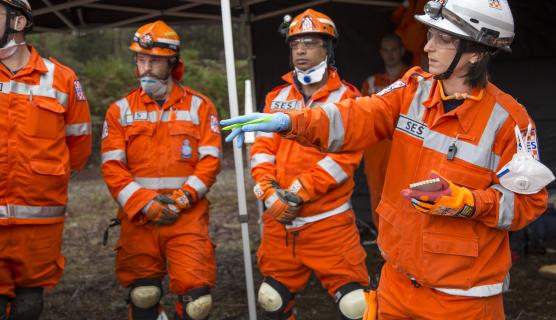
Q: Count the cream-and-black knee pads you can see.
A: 4